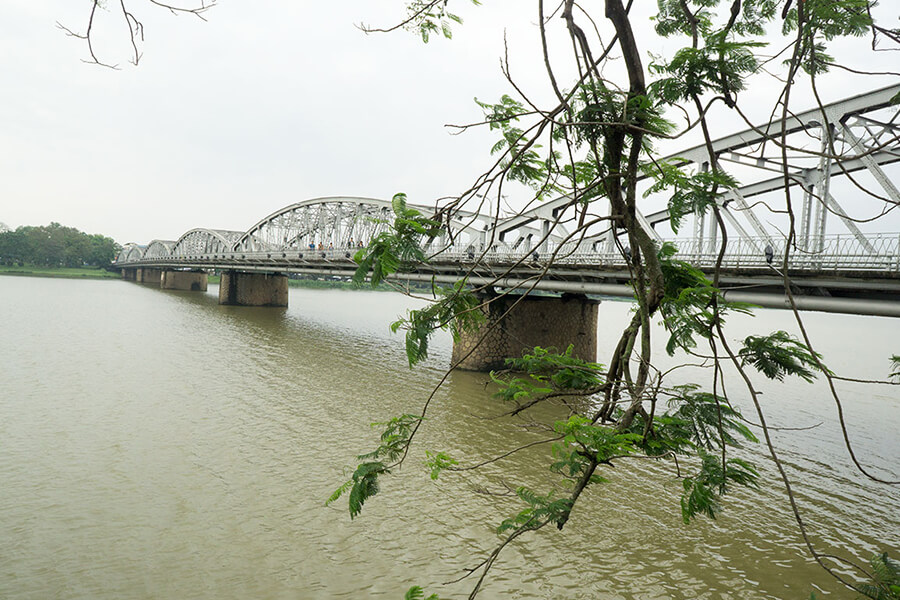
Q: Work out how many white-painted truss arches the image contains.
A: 6